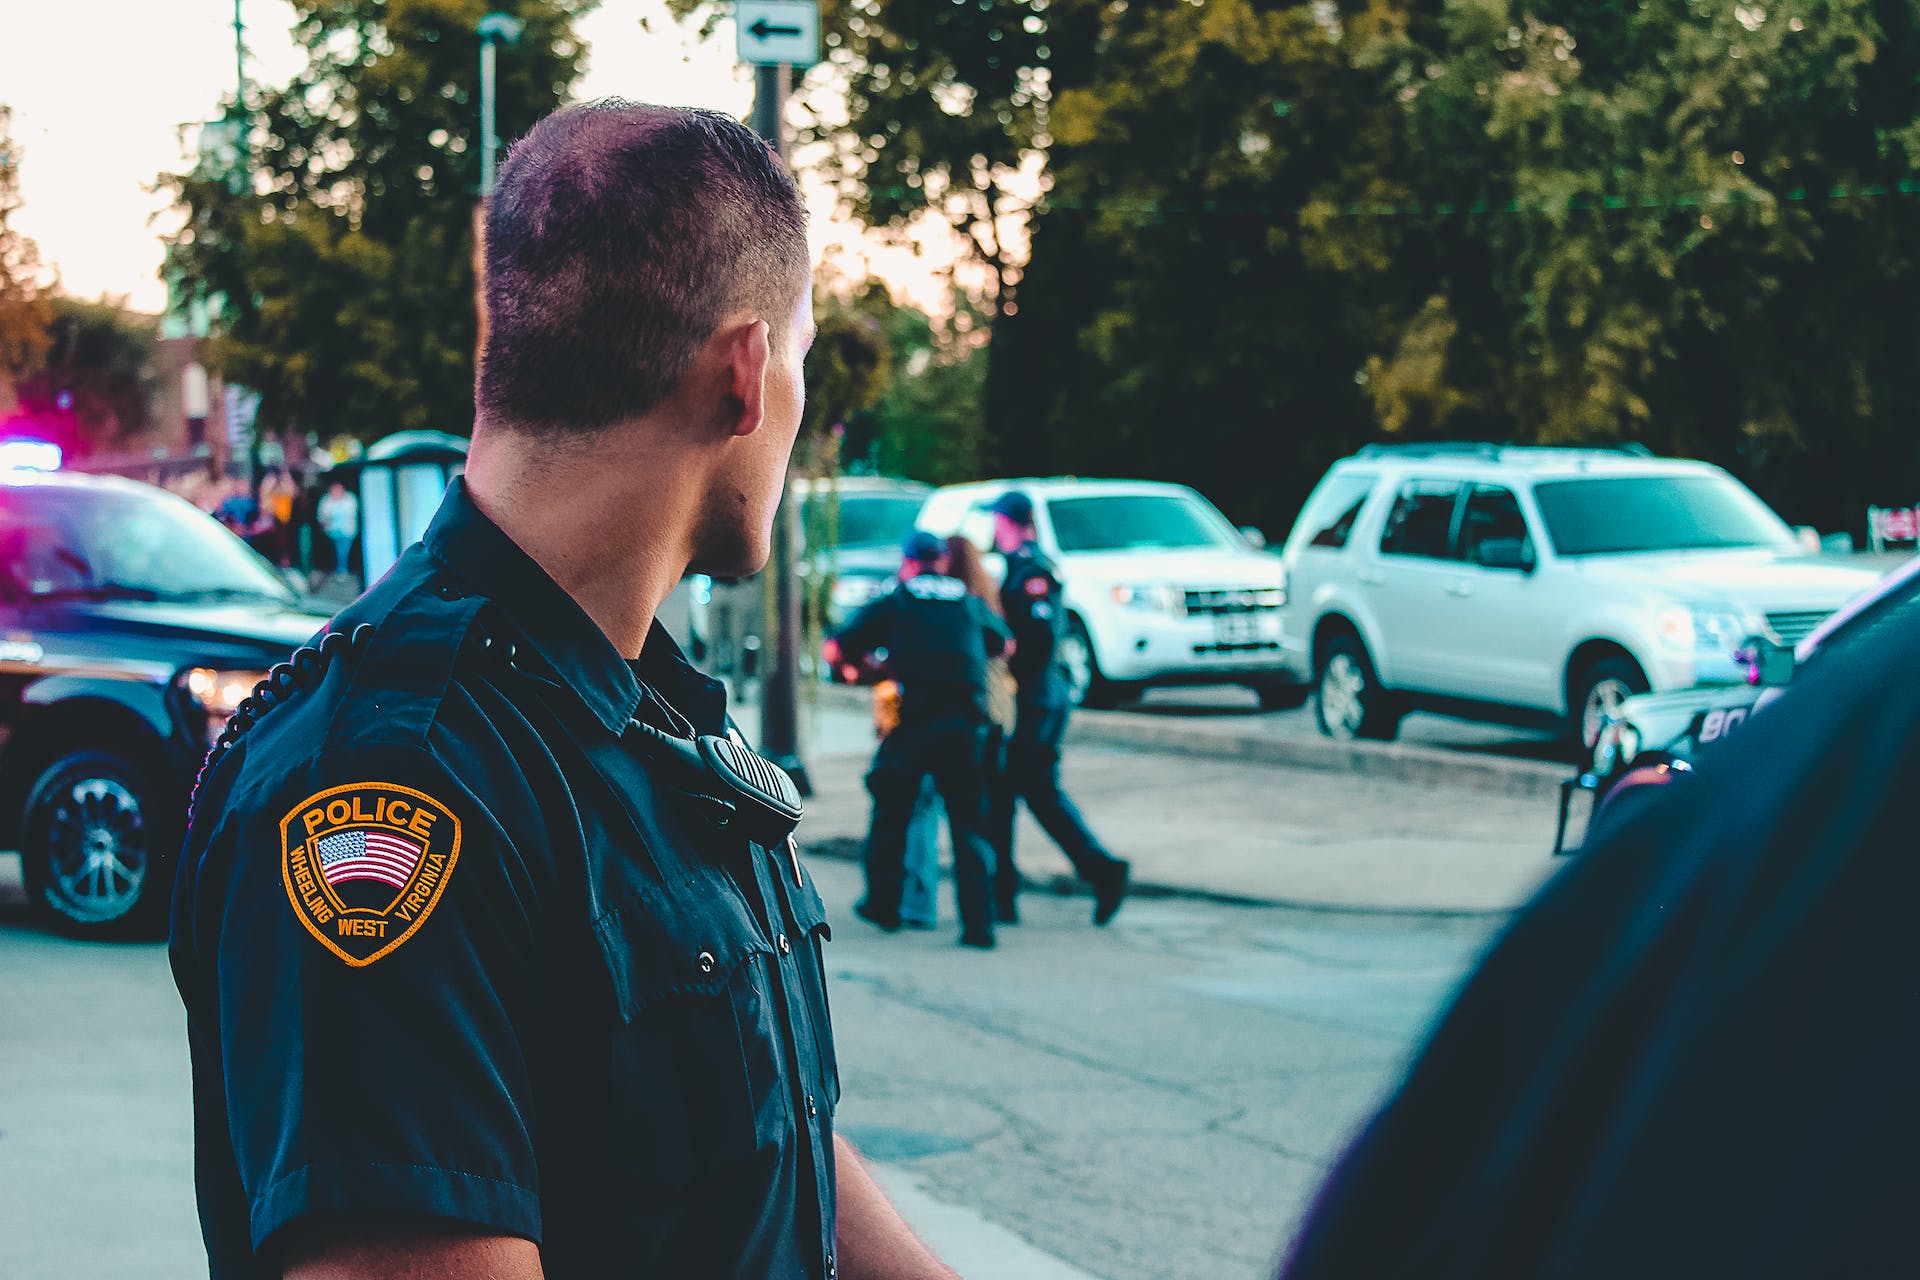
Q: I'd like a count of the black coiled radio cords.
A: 1